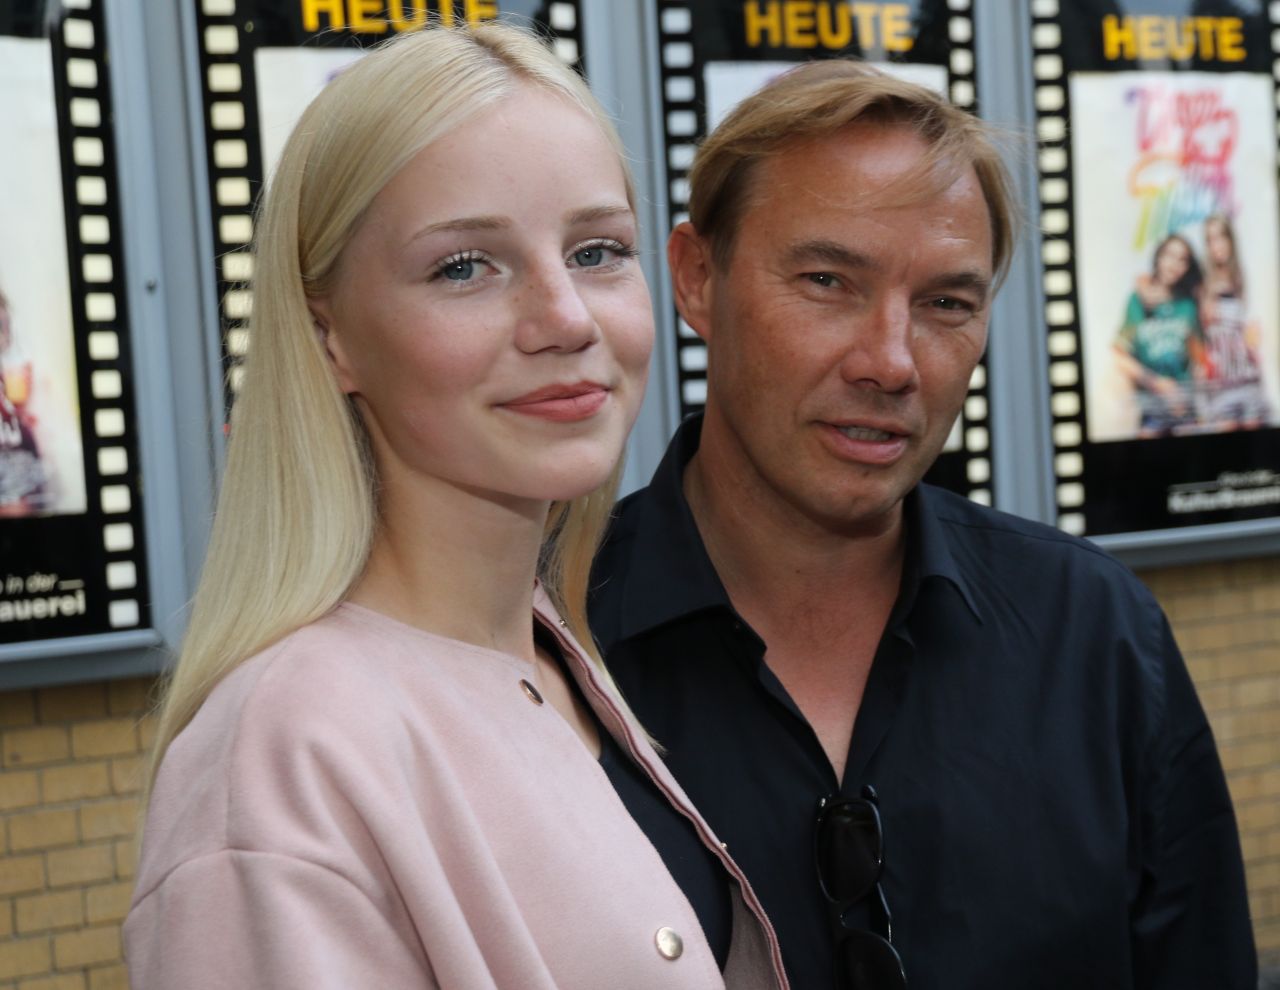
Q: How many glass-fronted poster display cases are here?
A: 4